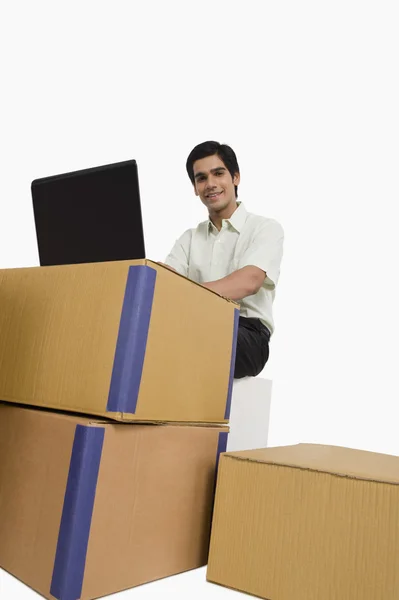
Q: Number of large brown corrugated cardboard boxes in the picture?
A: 3